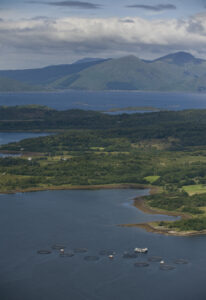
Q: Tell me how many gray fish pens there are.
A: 11